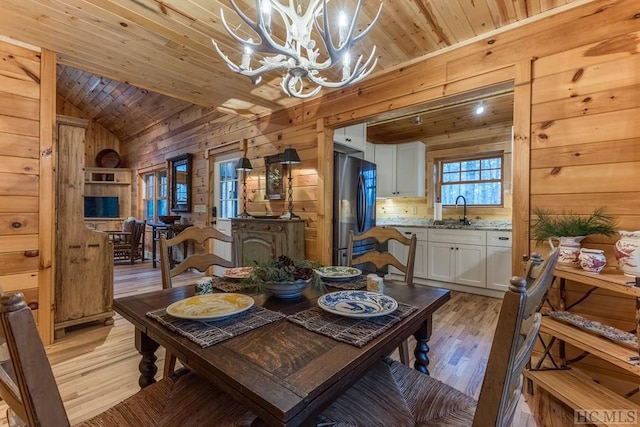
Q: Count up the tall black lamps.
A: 2